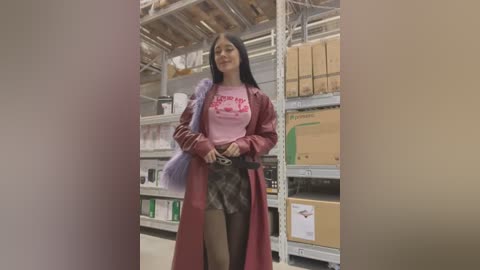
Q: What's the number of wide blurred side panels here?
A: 2